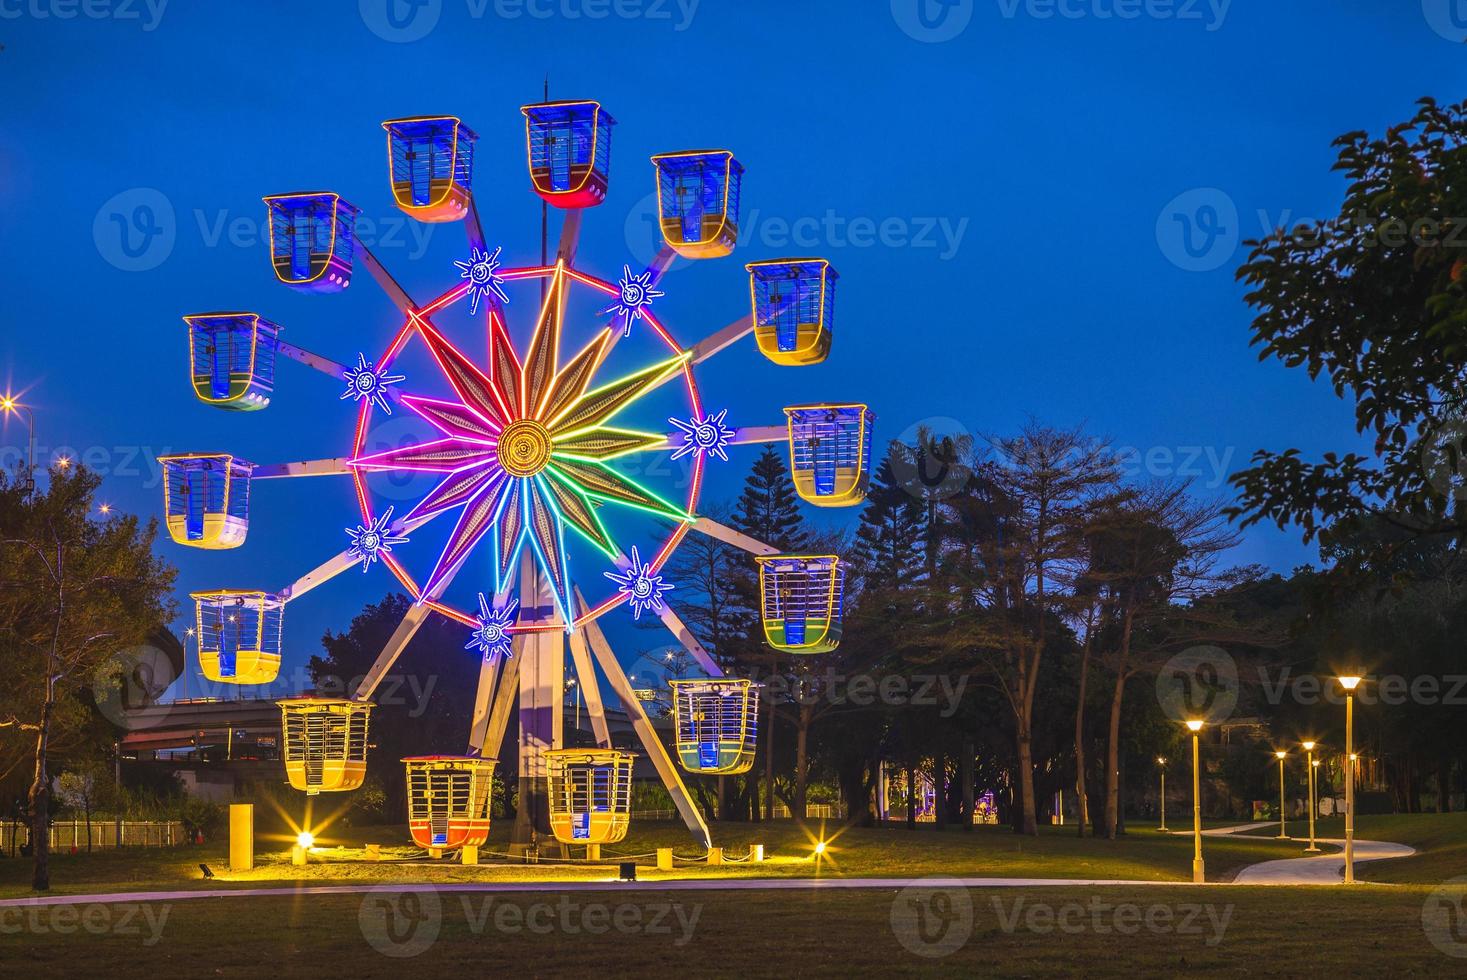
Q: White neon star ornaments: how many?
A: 7